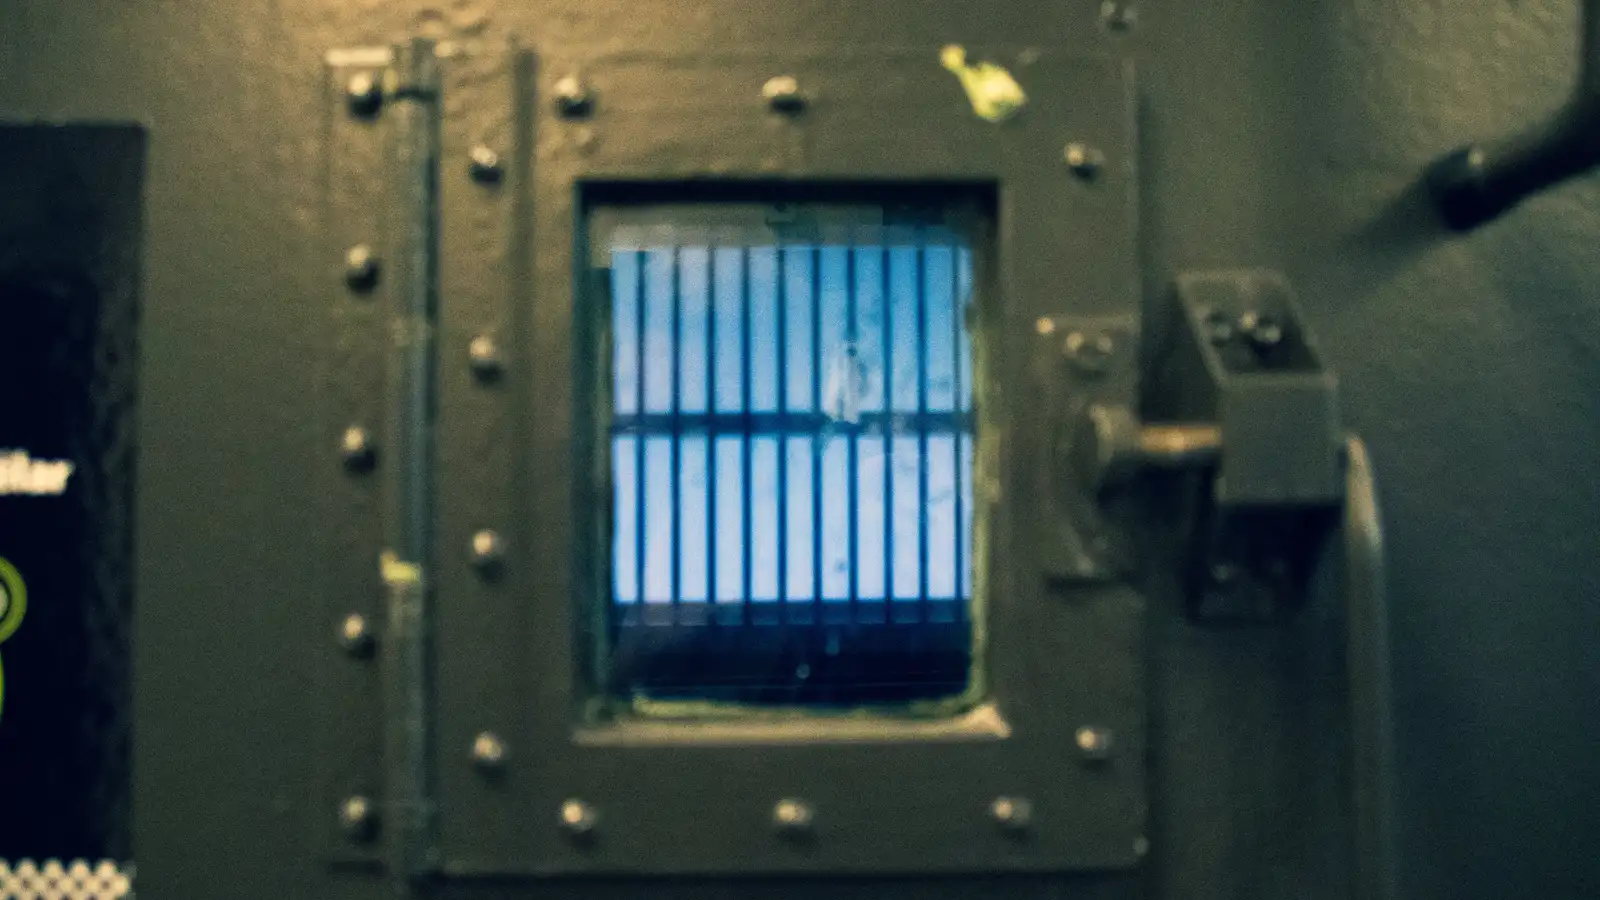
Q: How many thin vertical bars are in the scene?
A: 10